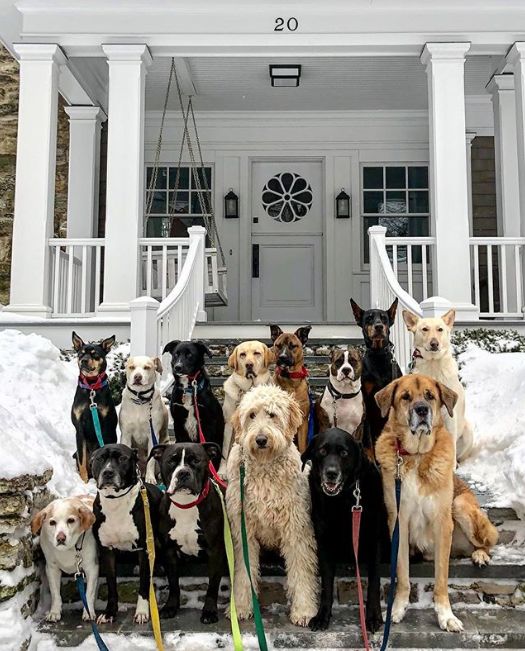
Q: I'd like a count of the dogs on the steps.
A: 14